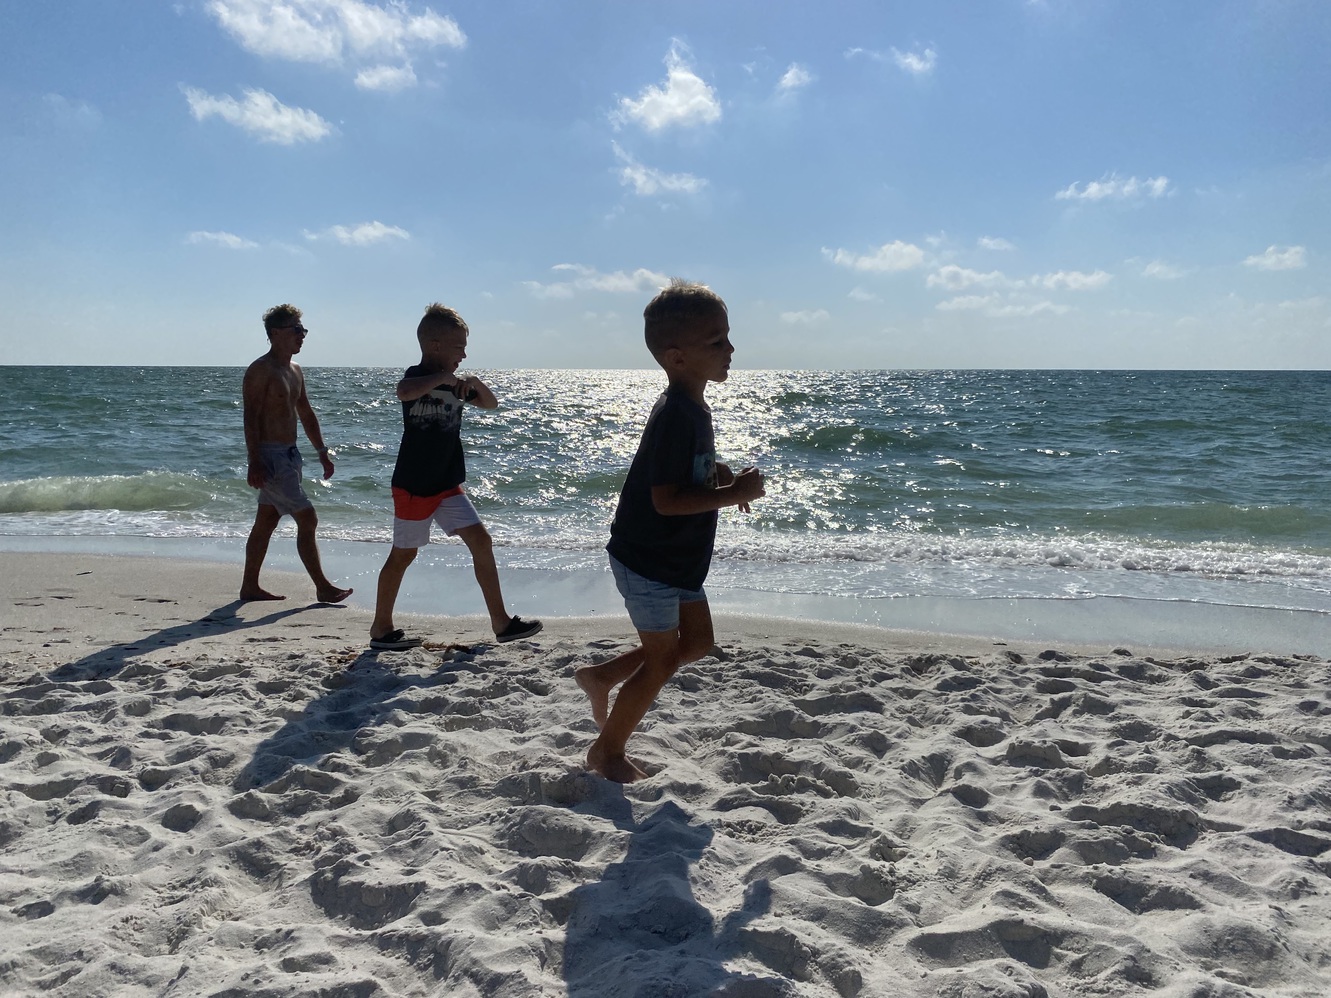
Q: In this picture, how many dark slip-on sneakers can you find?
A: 2